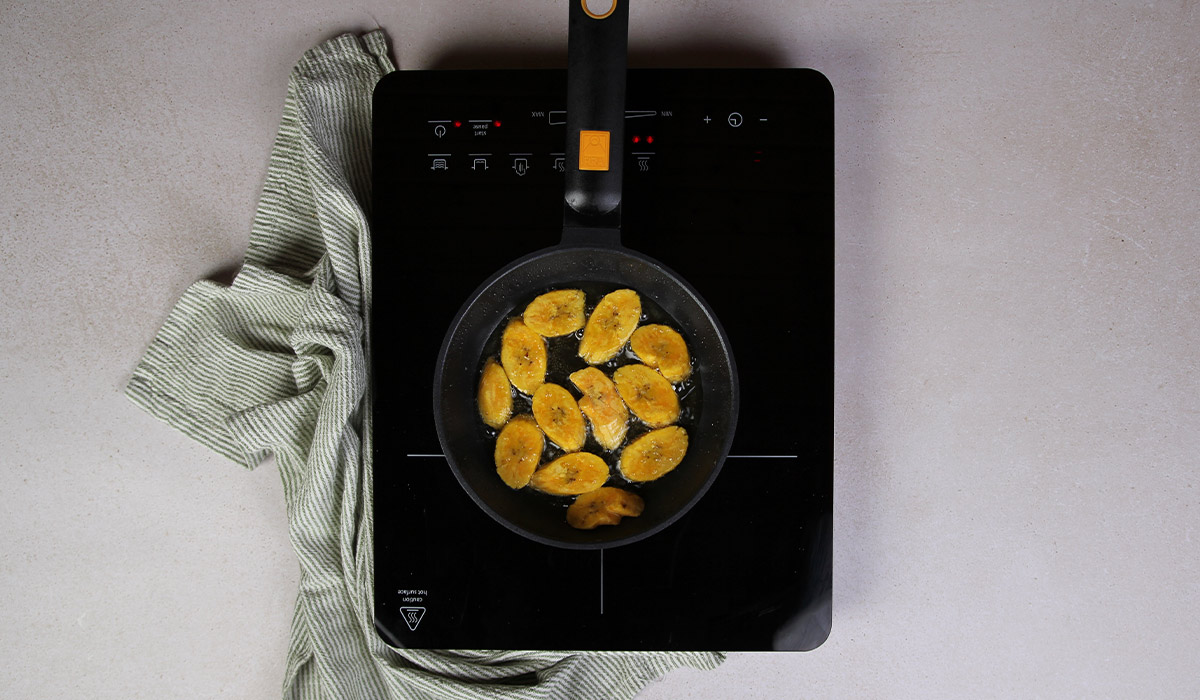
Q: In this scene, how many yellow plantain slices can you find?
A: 12